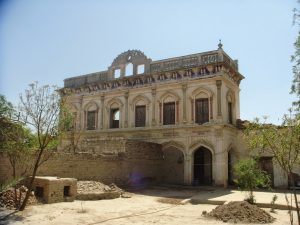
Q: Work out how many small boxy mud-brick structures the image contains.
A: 1